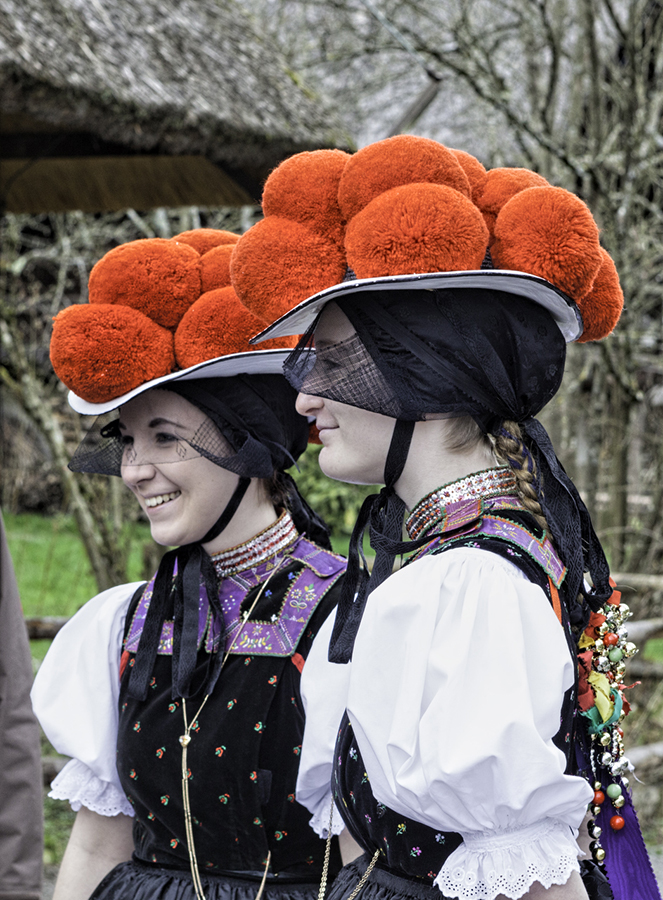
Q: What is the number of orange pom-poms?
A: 13